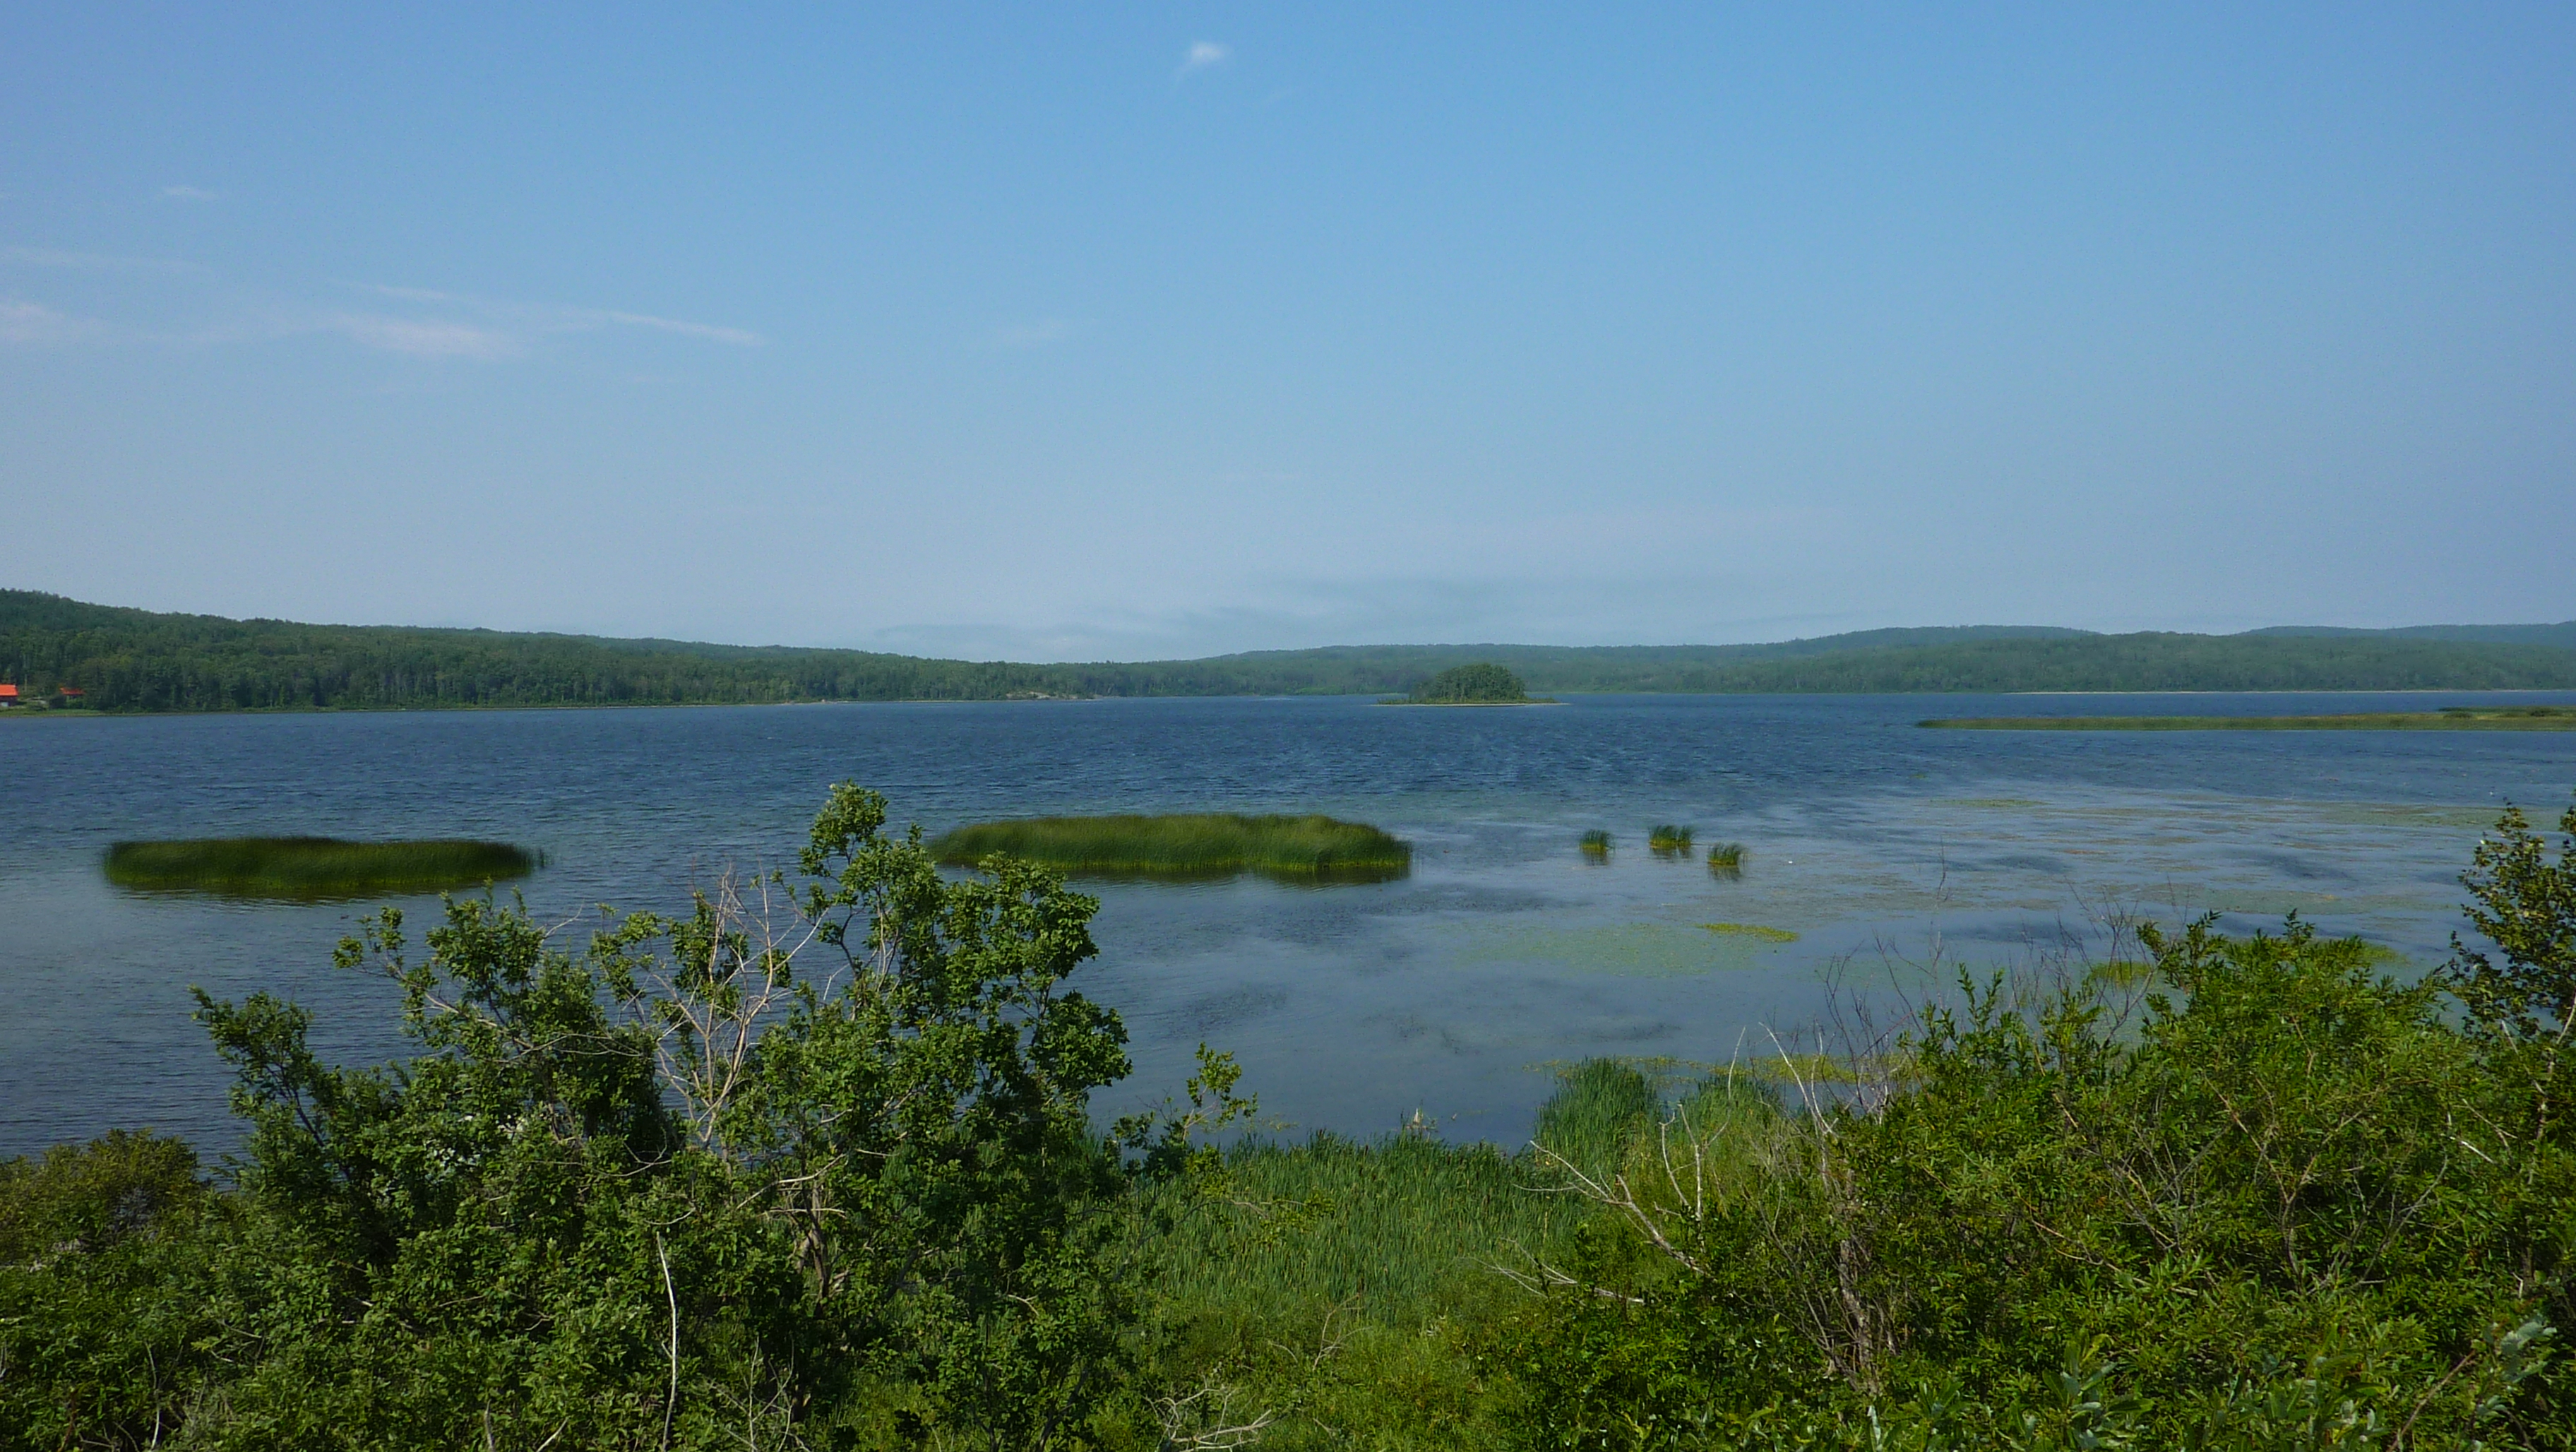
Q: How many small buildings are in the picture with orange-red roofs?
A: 2